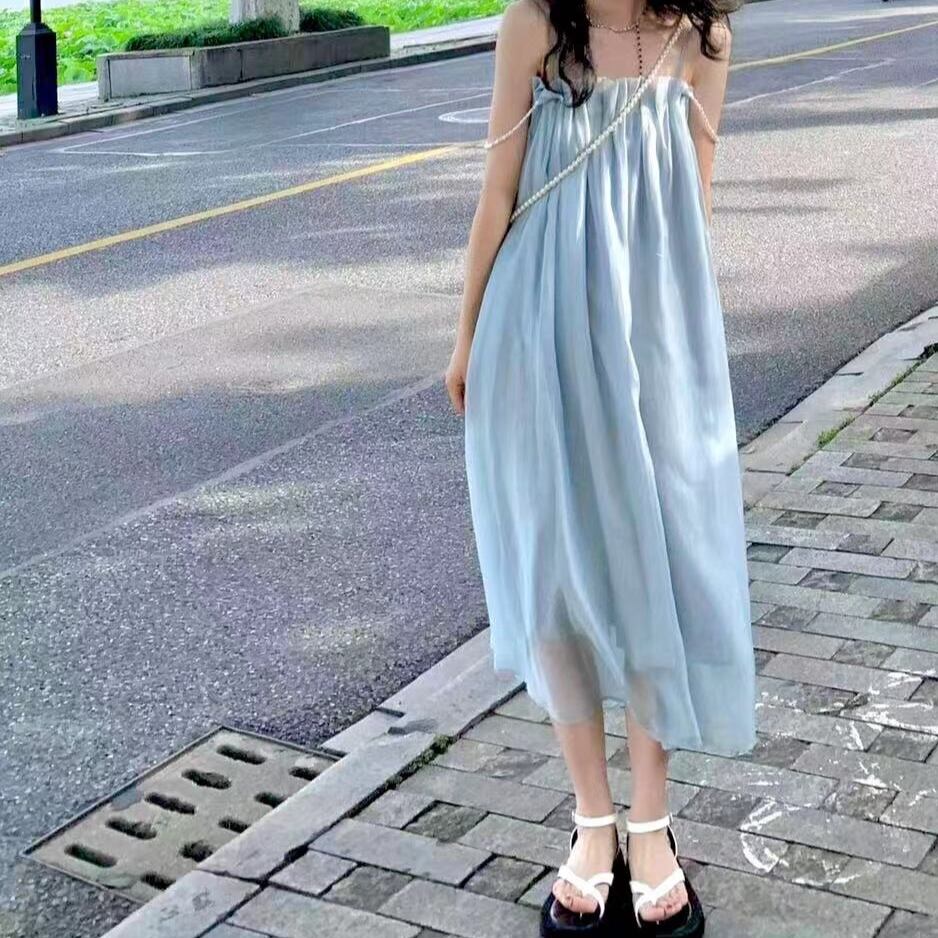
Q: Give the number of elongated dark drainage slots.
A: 10